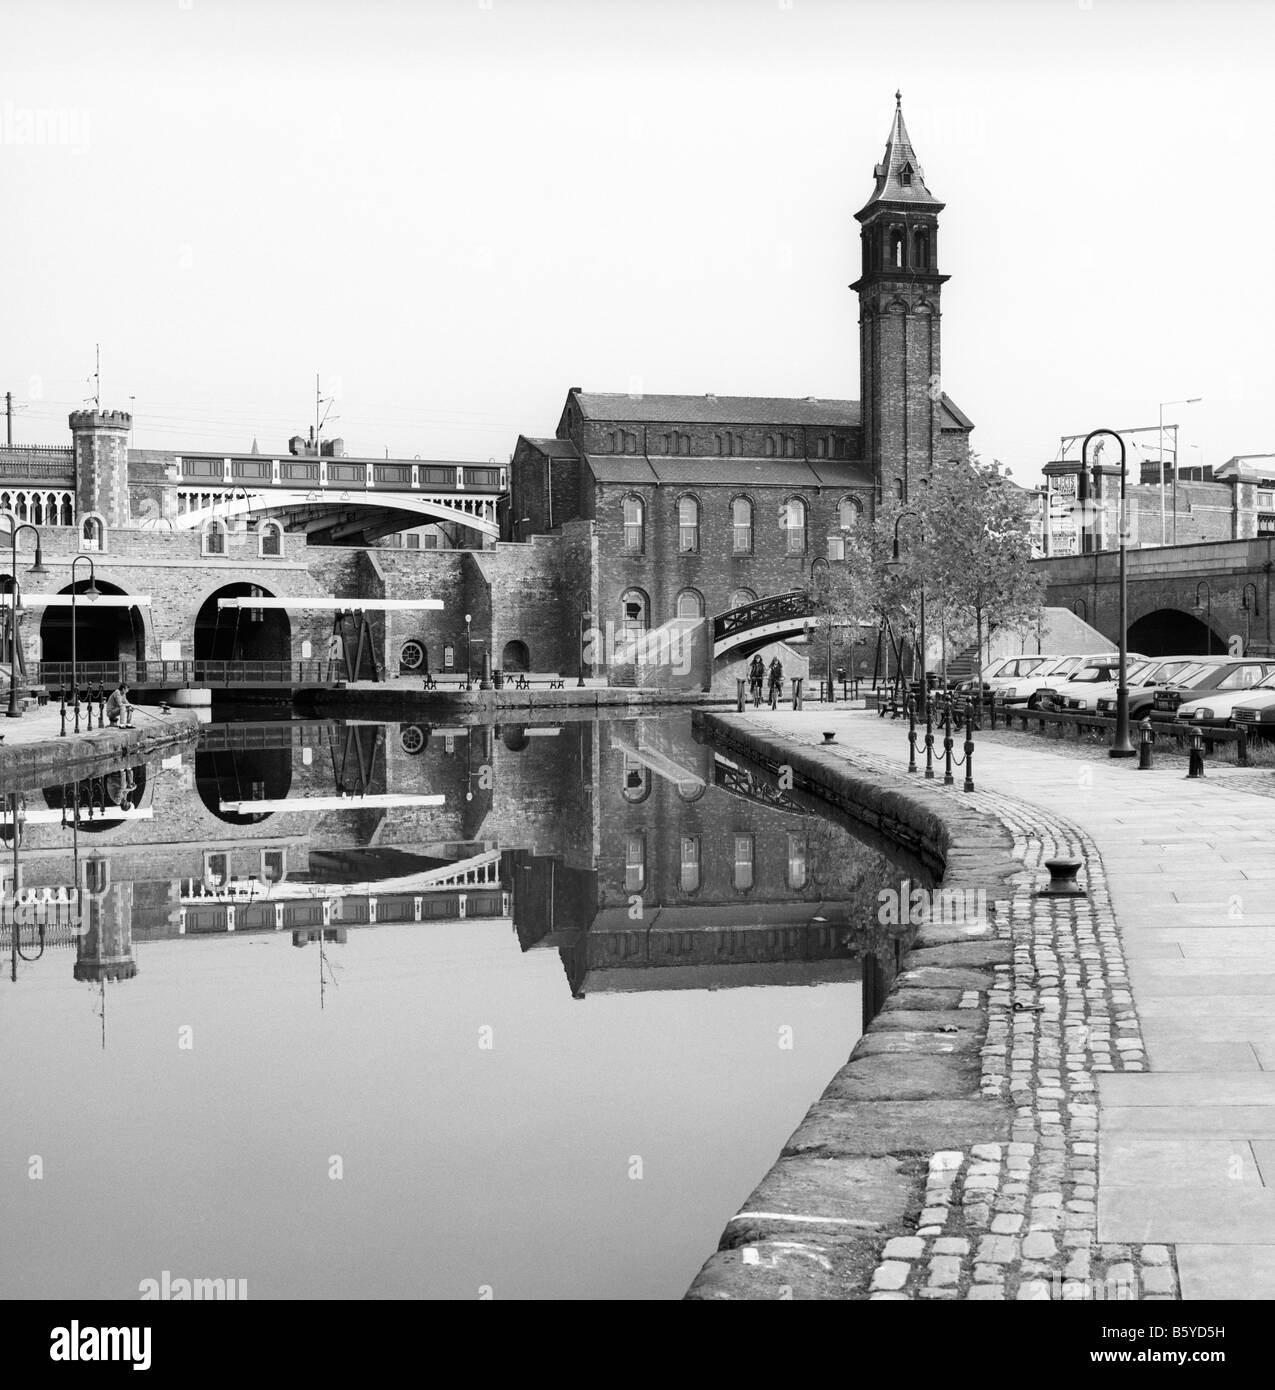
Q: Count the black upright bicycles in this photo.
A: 2